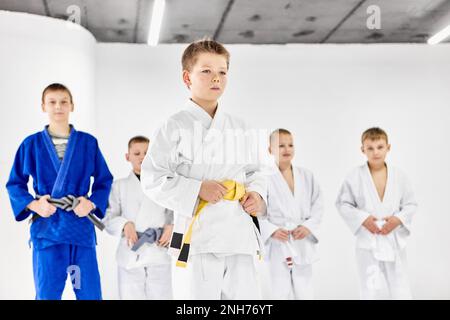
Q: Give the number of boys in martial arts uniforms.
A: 5